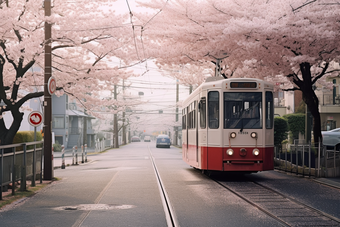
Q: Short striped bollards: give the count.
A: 5